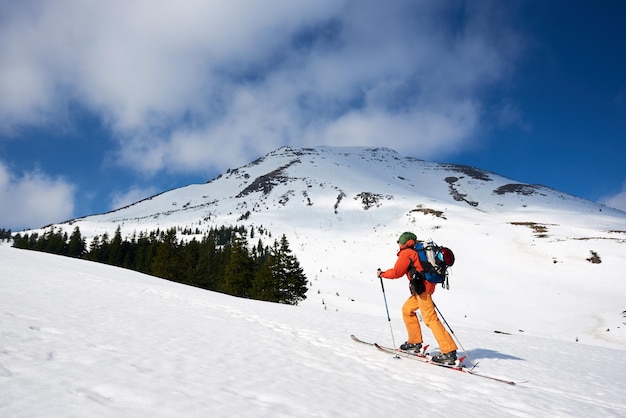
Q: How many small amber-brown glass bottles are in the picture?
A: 0